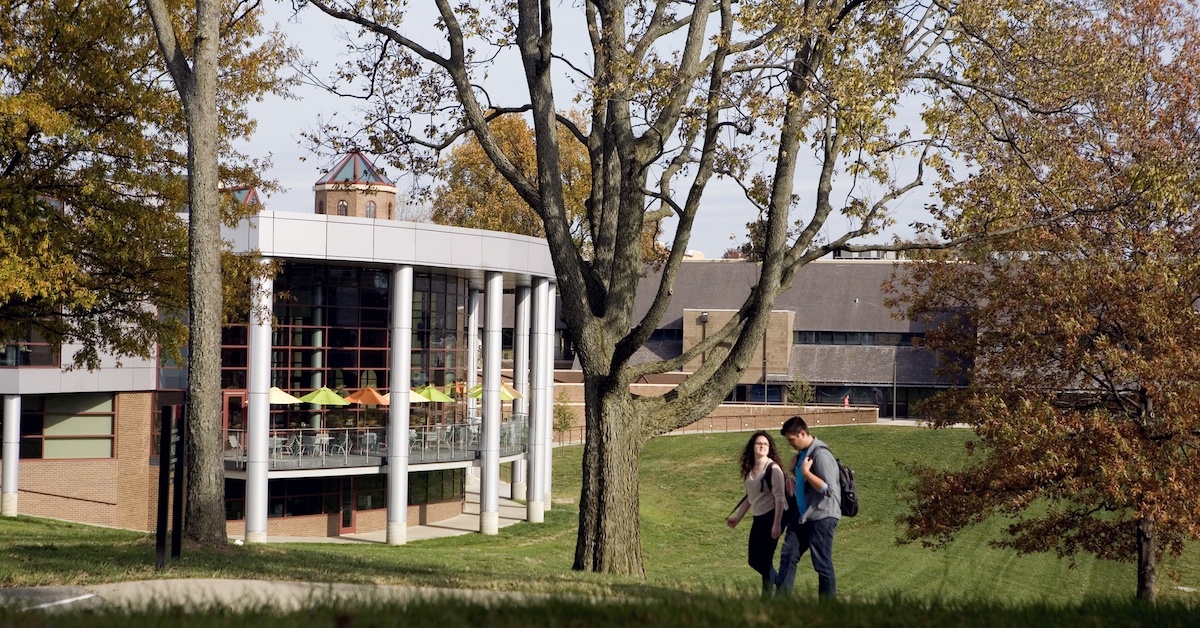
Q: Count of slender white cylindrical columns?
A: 8